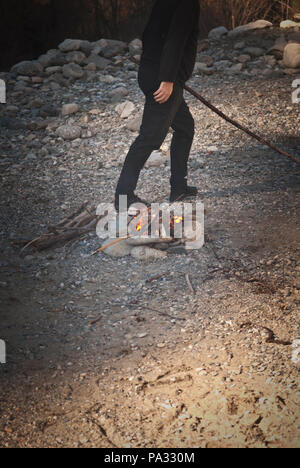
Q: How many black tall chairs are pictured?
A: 0